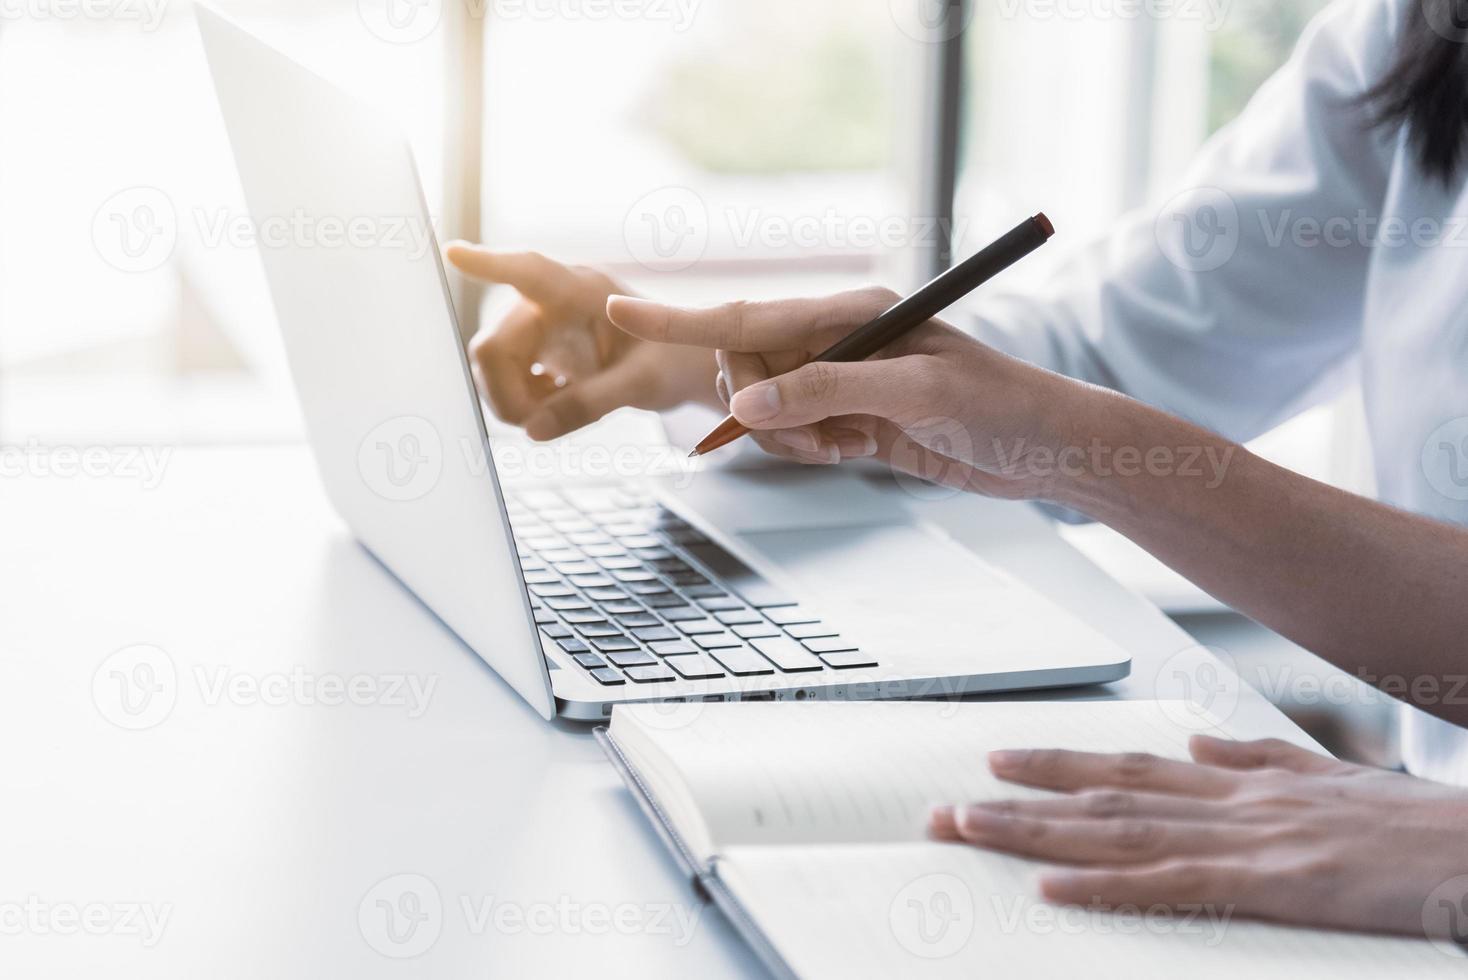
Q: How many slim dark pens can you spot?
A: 1